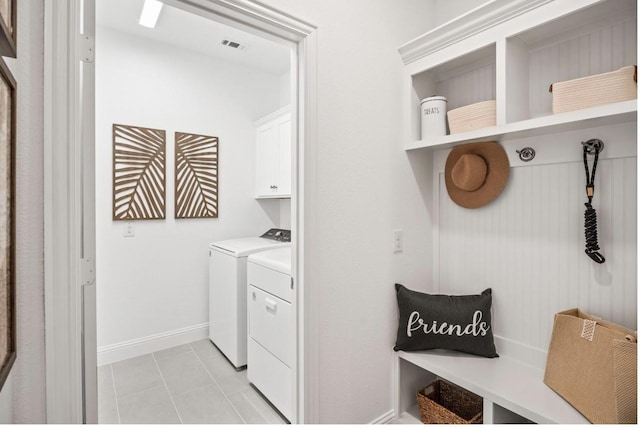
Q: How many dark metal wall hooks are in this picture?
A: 2